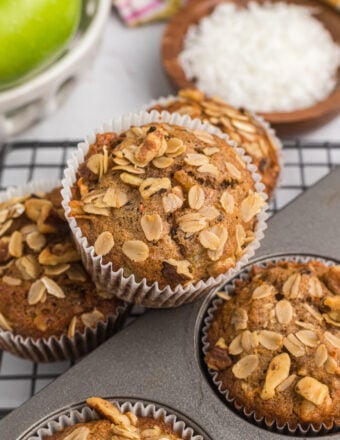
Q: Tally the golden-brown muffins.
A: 5